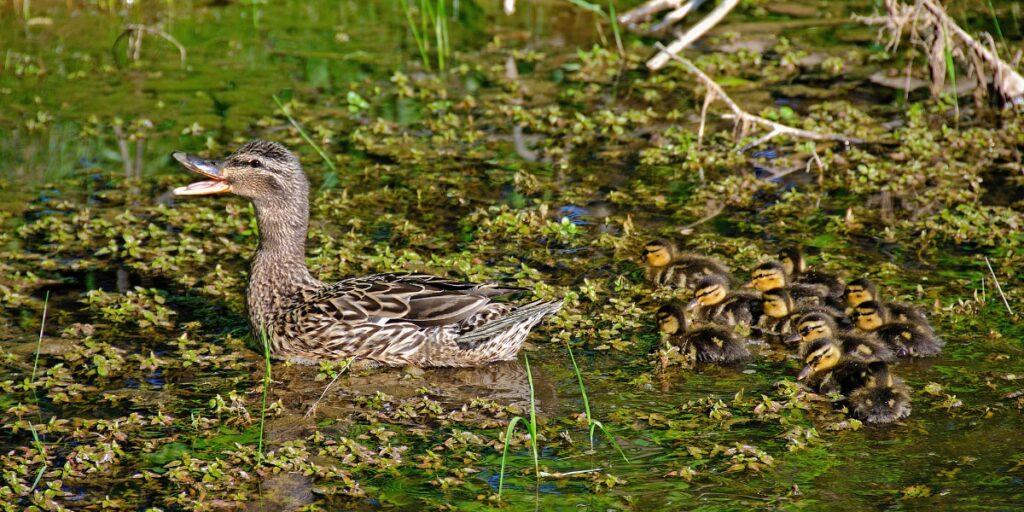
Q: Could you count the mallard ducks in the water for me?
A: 12